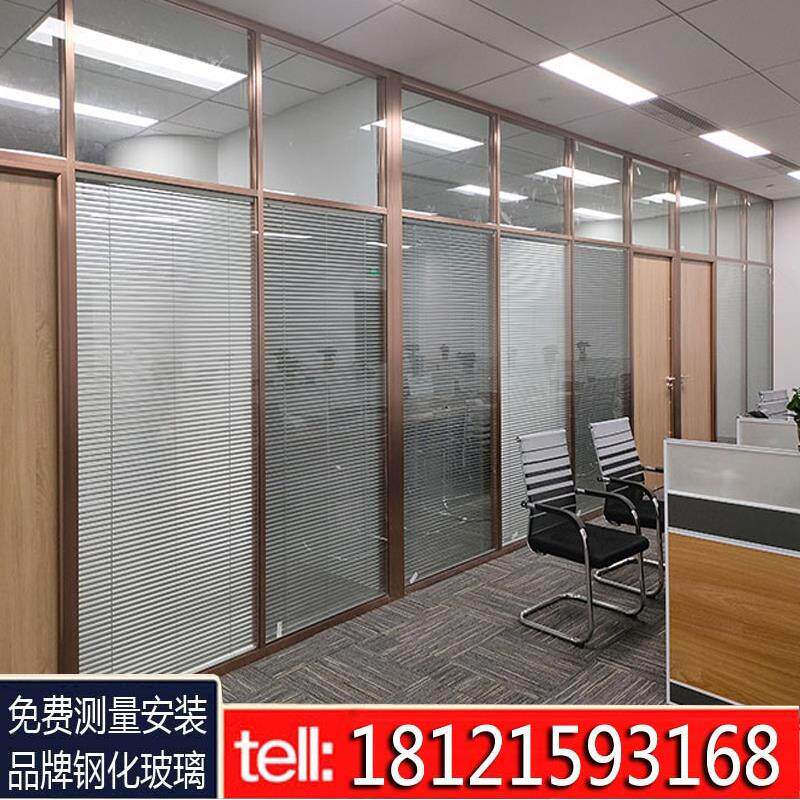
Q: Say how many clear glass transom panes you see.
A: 10